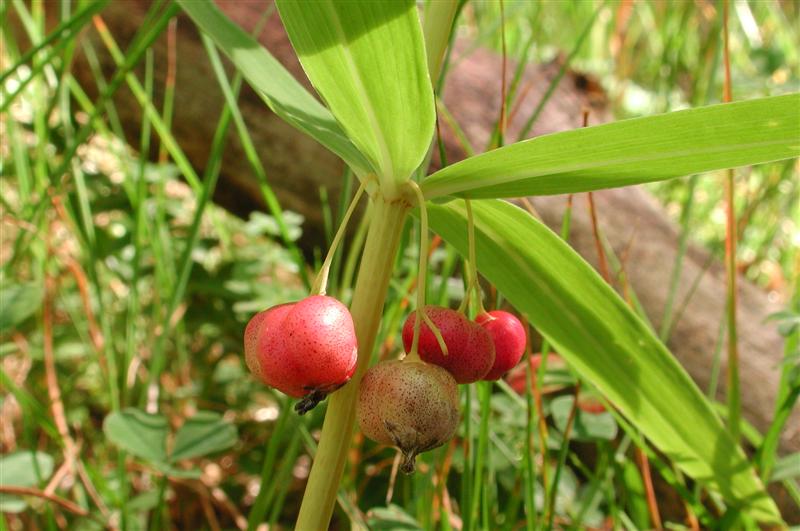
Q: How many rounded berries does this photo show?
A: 4